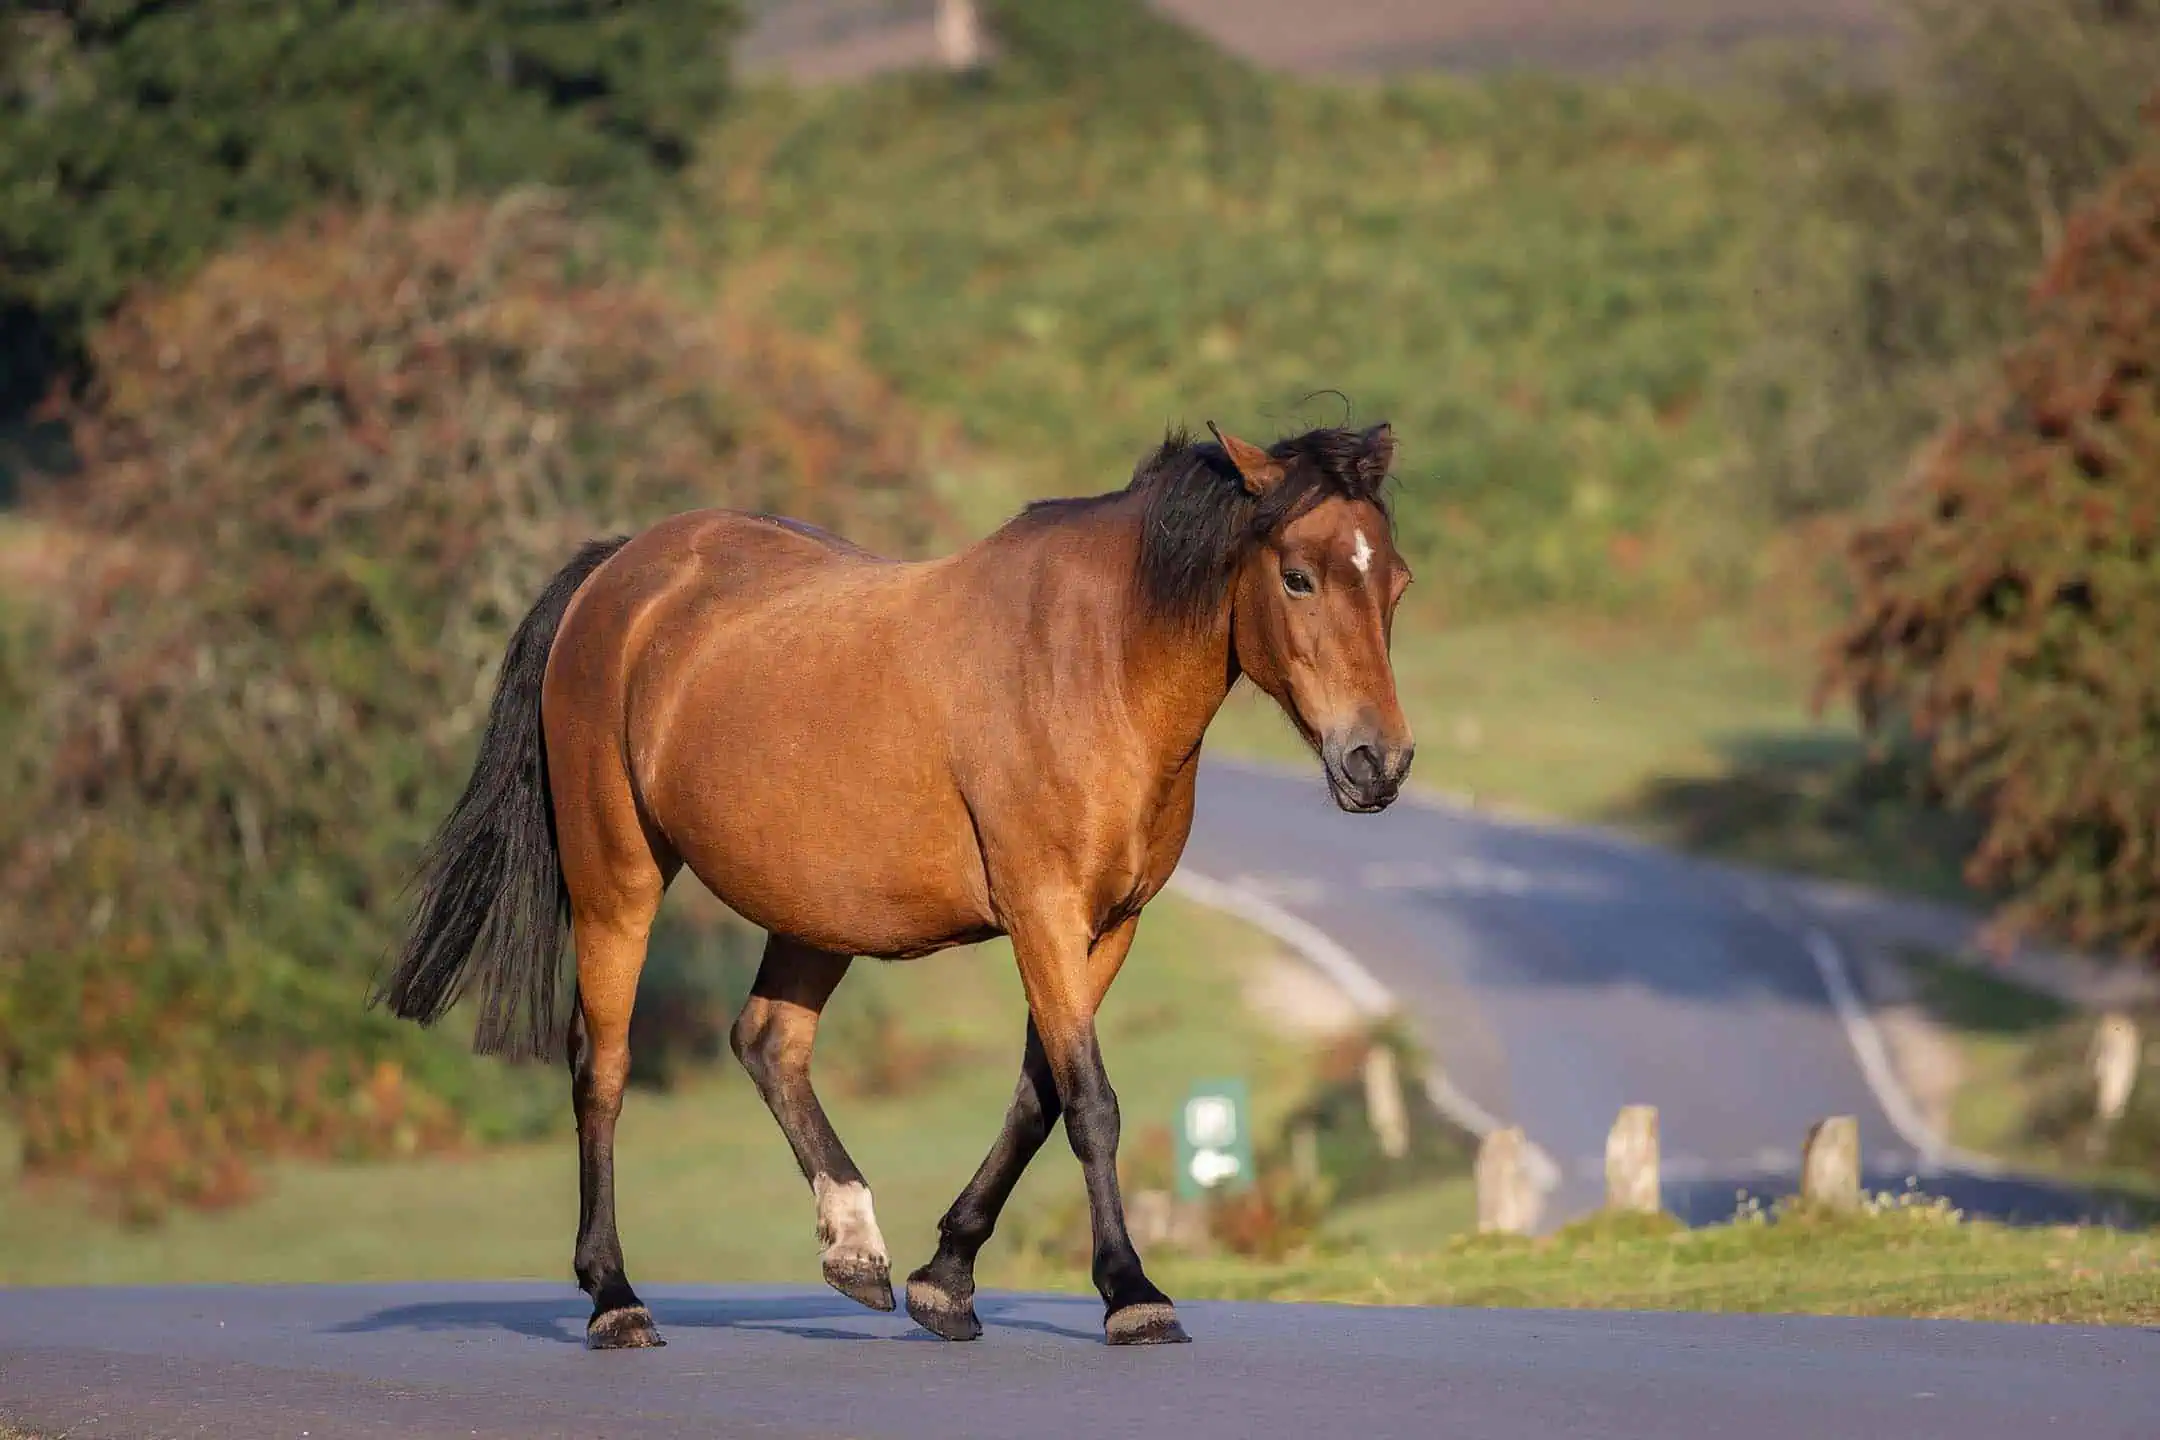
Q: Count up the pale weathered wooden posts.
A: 5